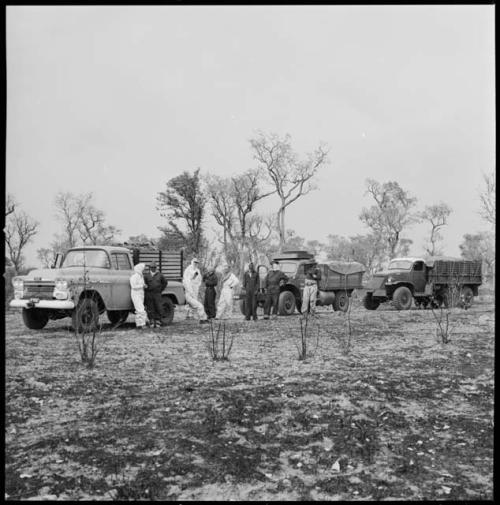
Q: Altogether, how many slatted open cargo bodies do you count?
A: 2